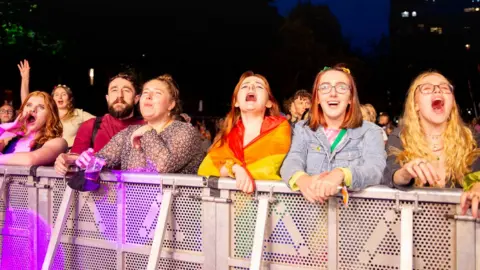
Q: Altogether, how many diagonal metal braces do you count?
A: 4